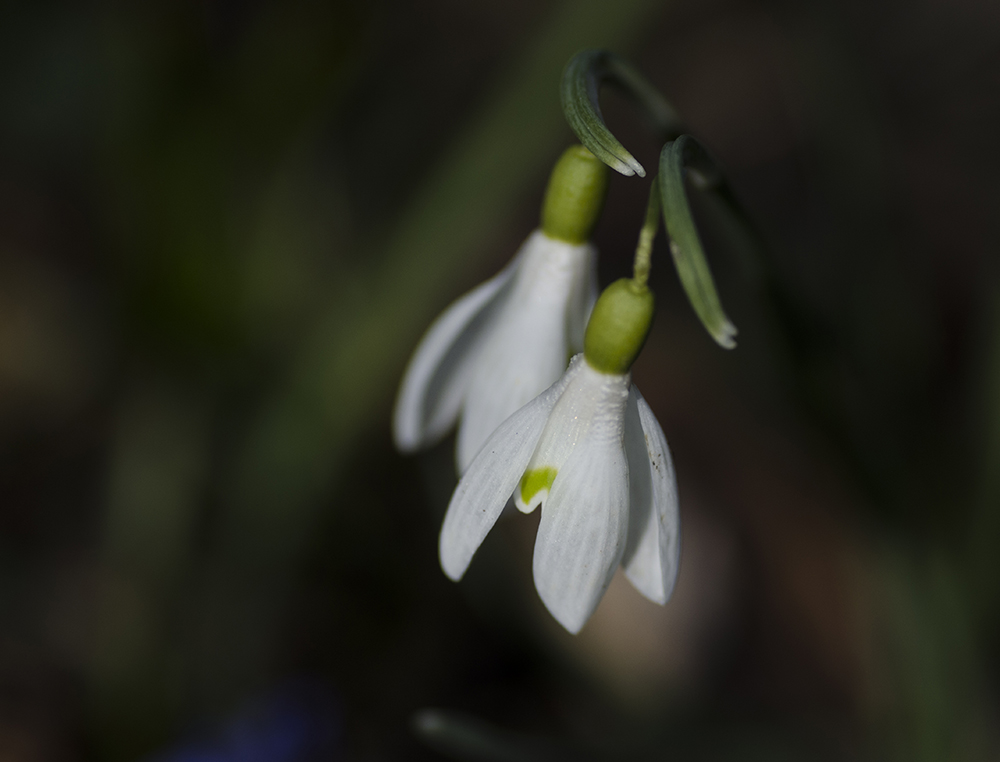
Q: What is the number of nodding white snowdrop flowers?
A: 2